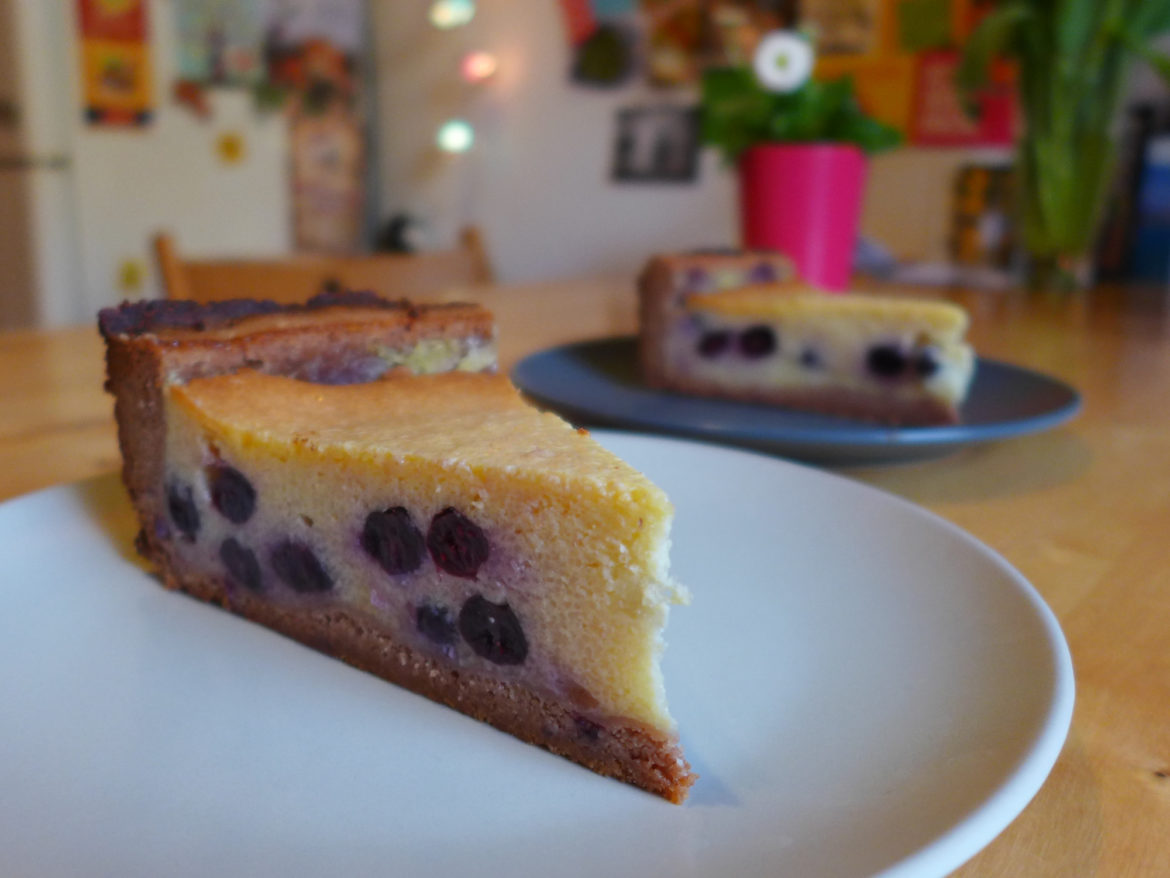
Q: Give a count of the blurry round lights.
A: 3